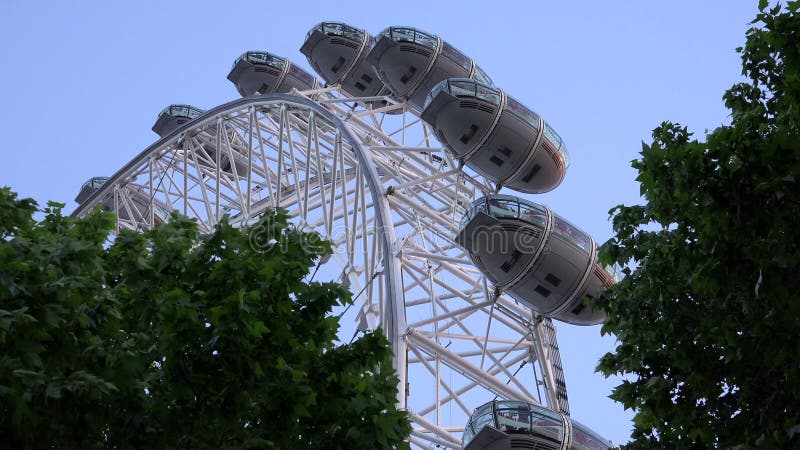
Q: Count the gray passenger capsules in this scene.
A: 8